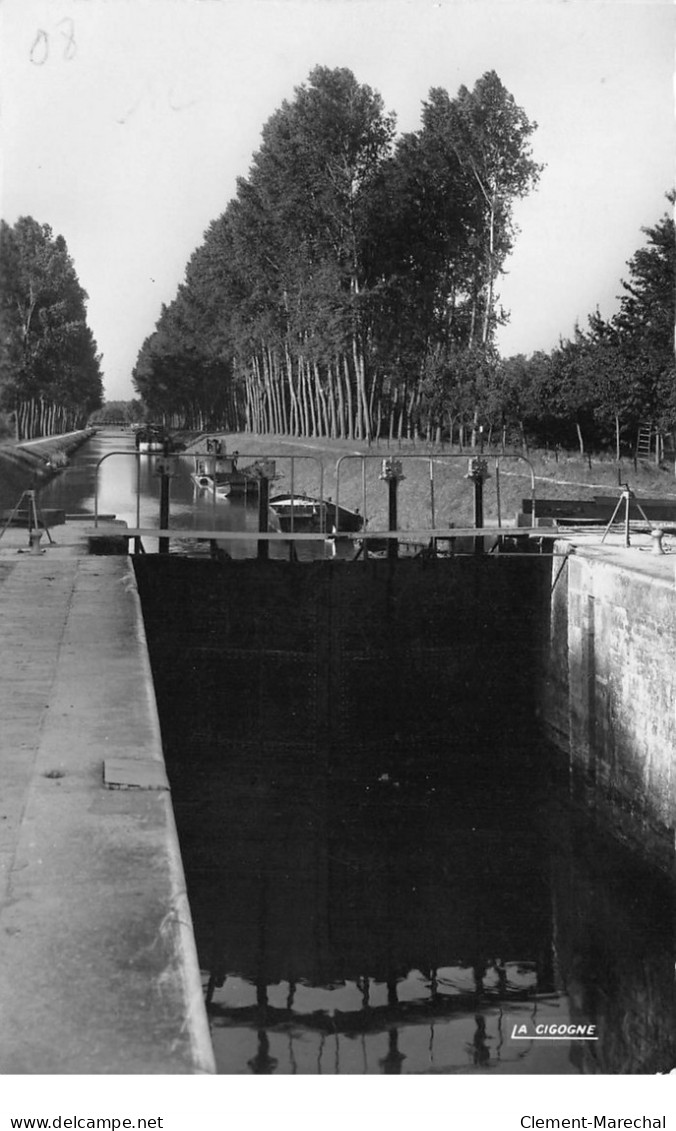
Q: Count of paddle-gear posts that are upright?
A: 4